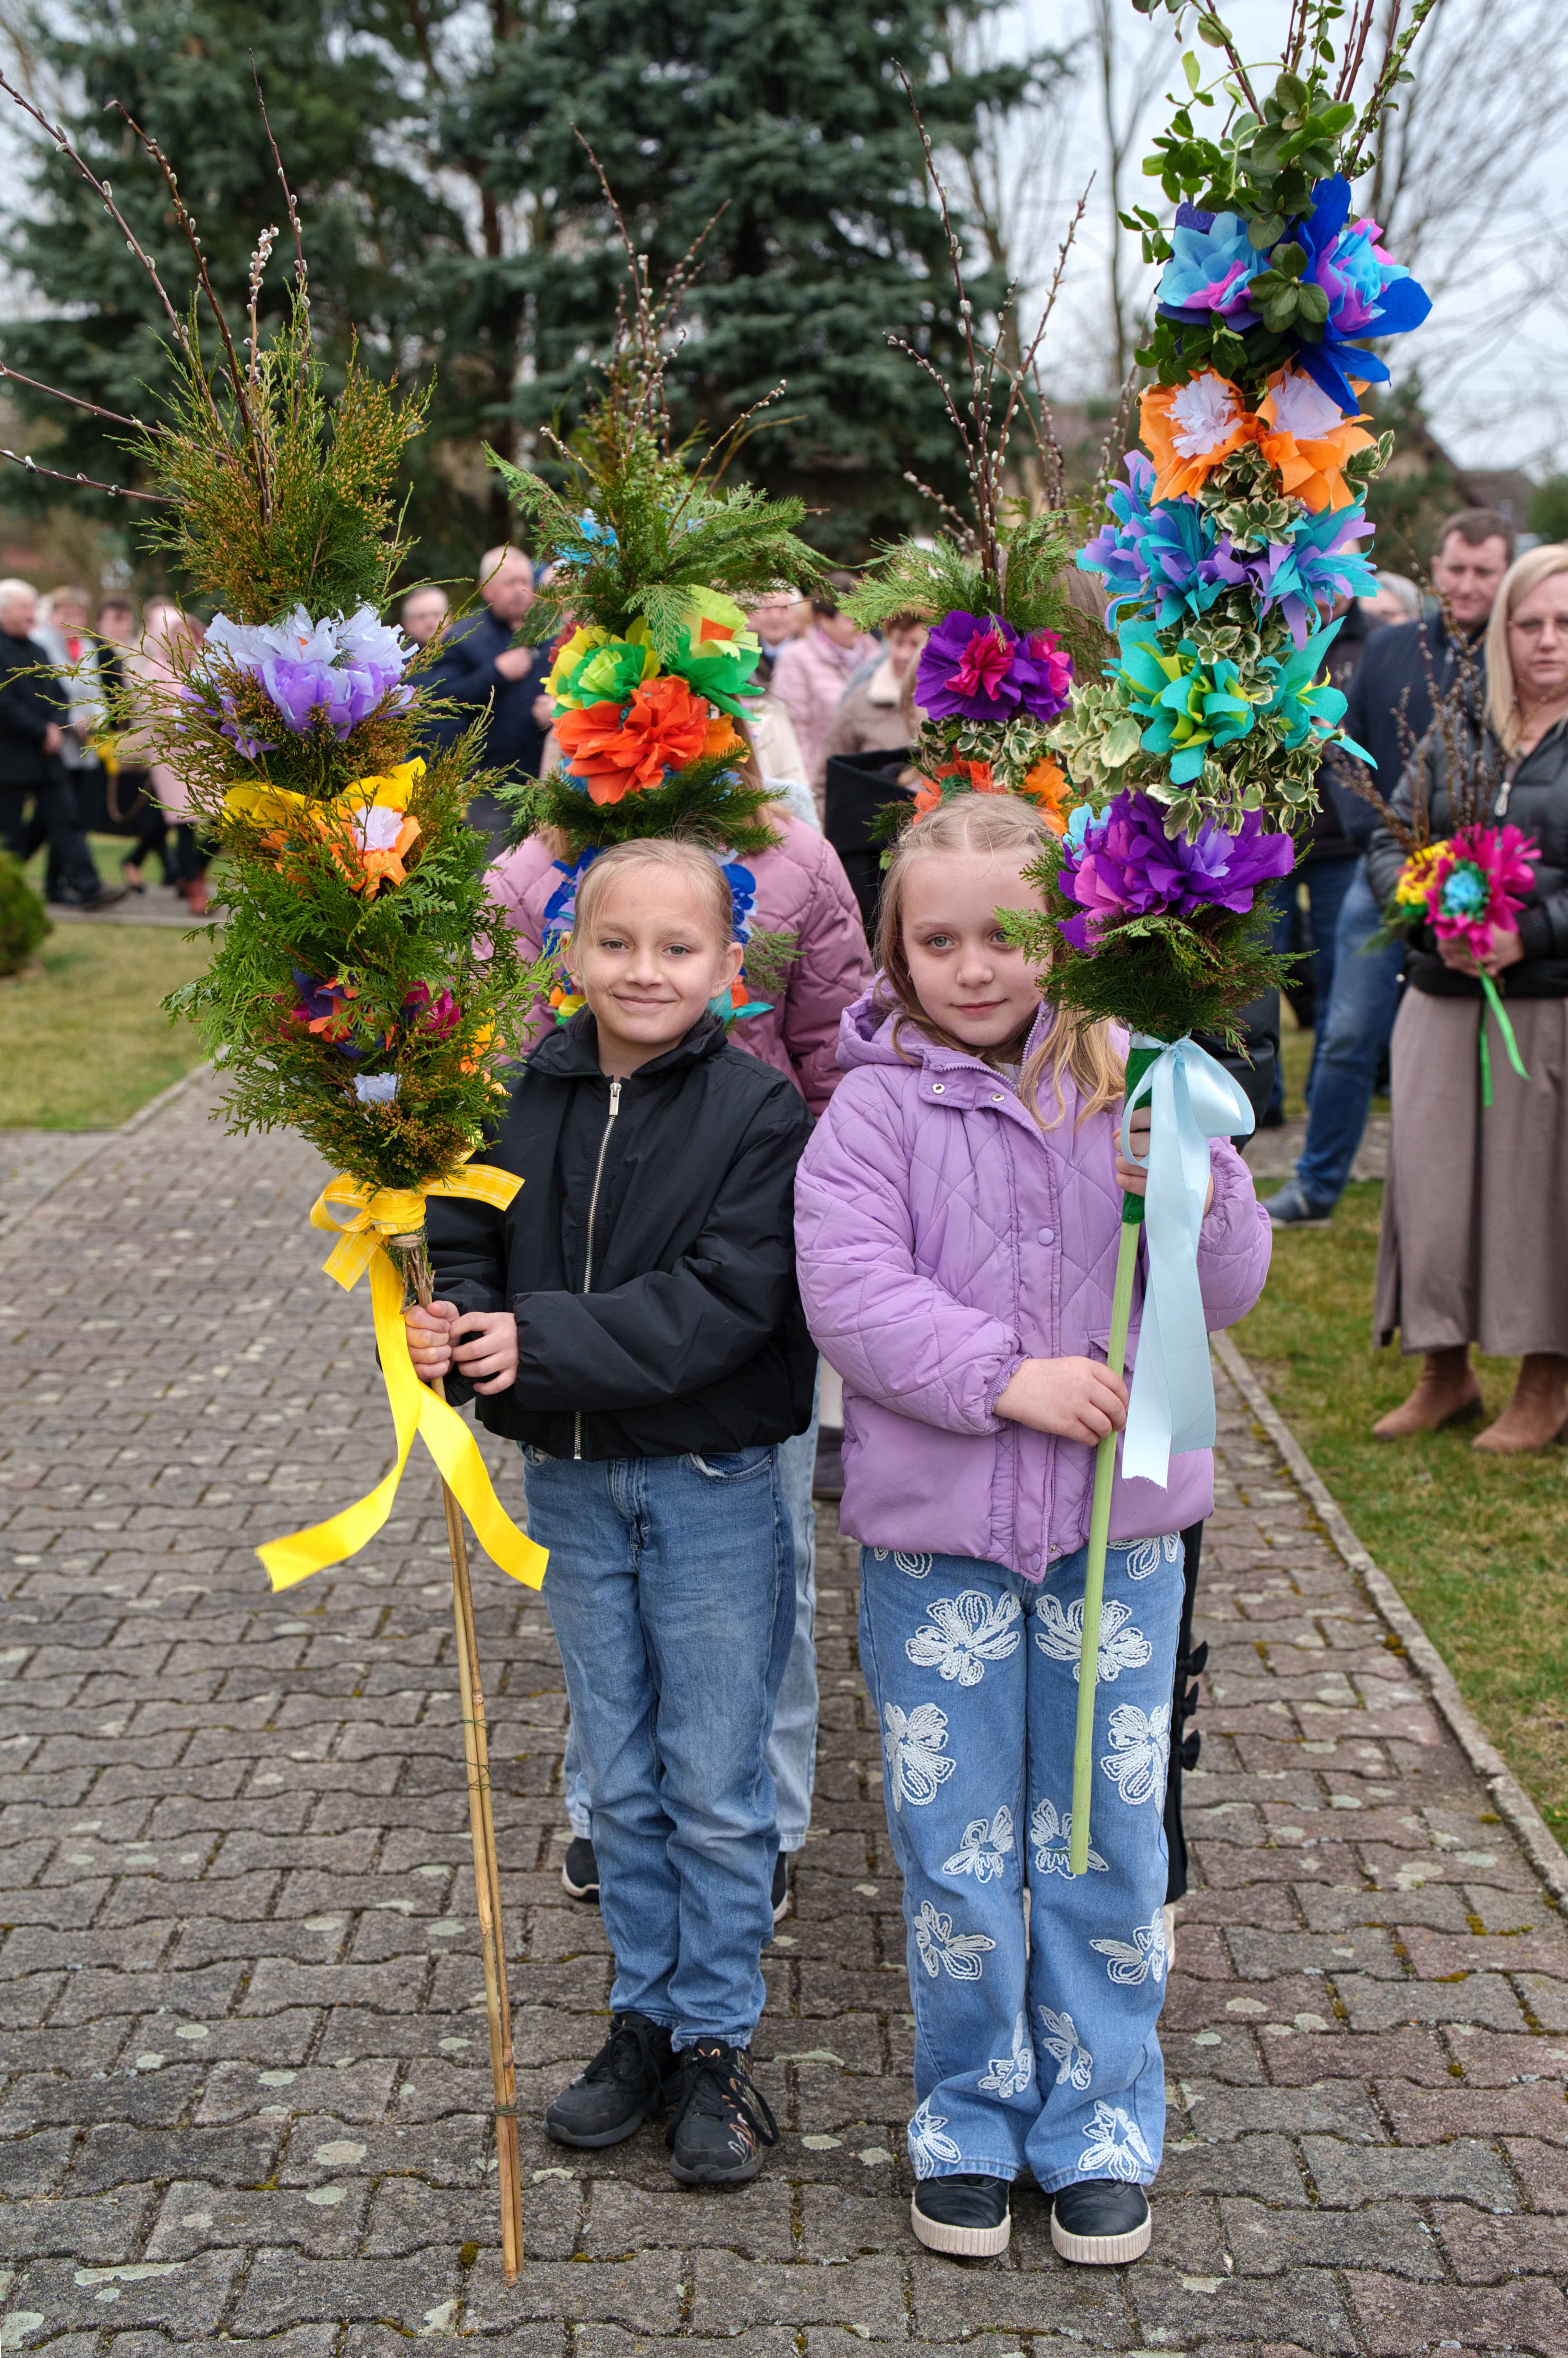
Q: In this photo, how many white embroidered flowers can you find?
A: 14